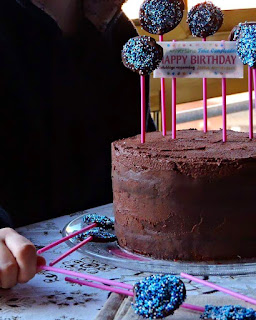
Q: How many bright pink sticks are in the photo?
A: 12